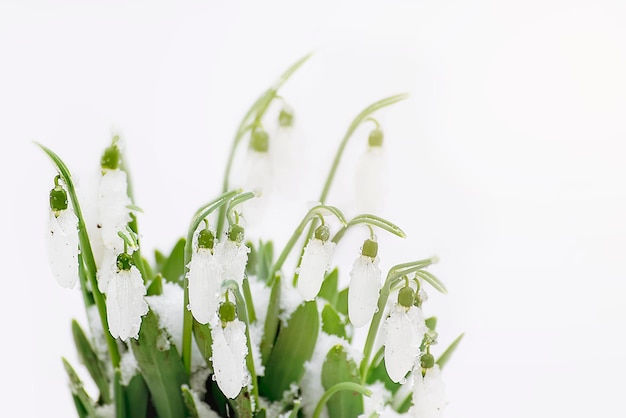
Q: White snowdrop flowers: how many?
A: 13